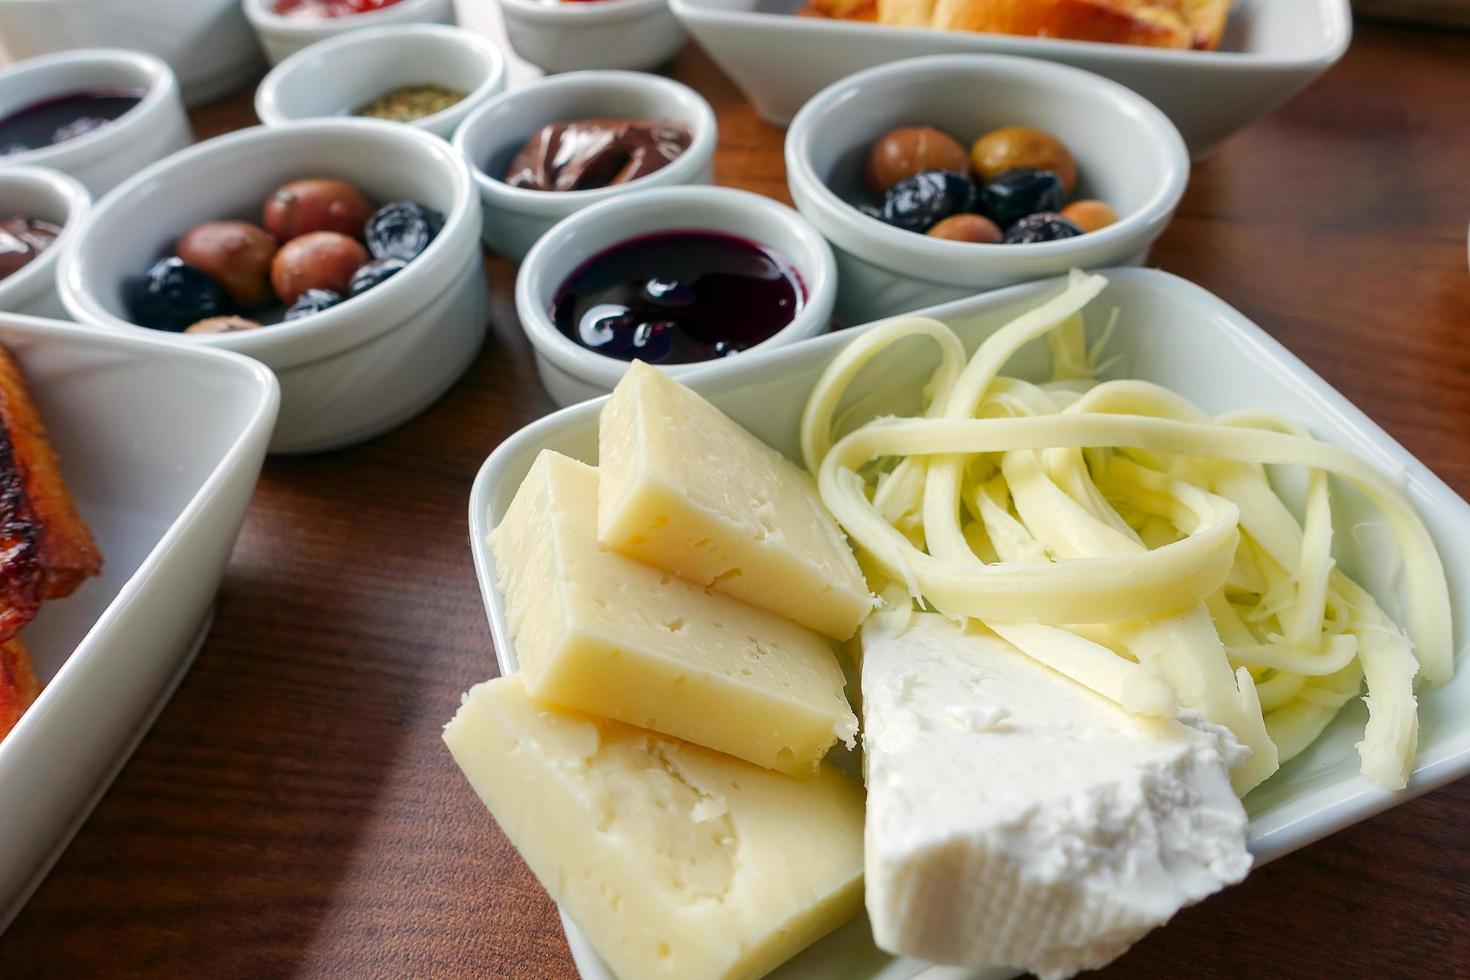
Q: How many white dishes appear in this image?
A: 13